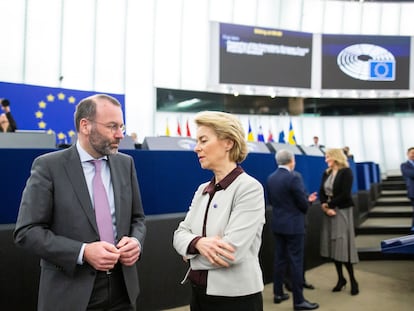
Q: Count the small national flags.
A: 8